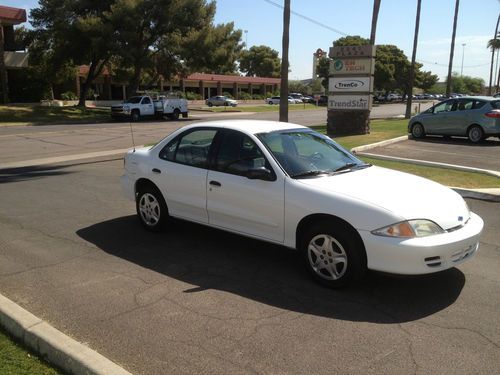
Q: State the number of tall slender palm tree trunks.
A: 5